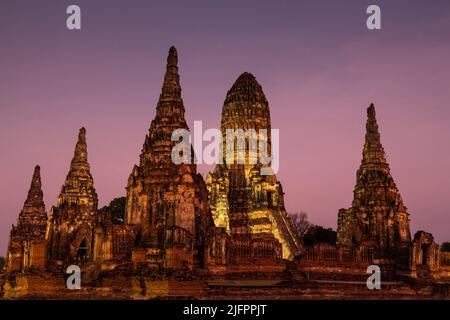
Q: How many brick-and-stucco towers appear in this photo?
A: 5